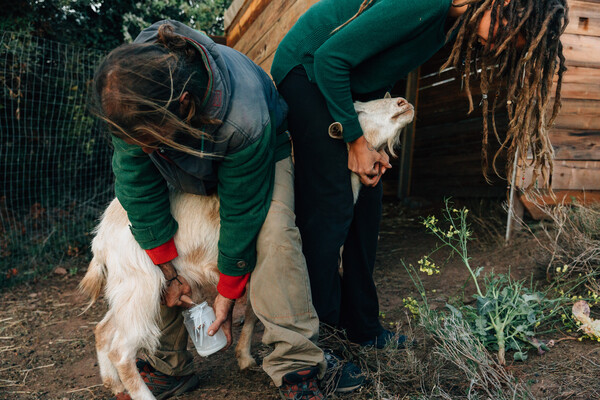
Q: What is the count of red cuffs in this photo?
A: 2